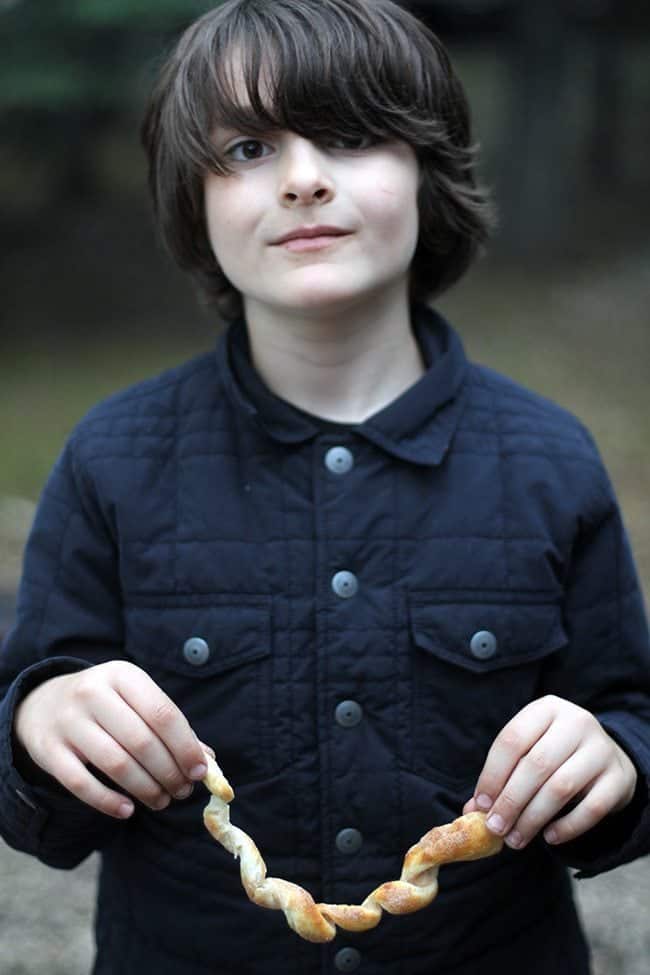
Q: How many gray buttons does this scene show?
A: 7